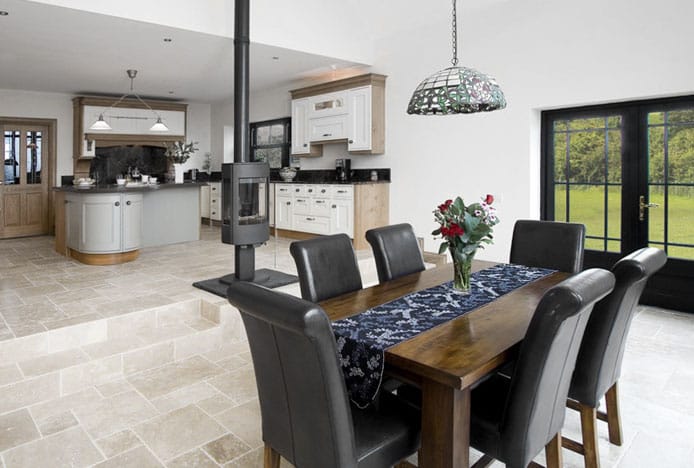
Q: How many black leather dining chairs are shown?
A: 6